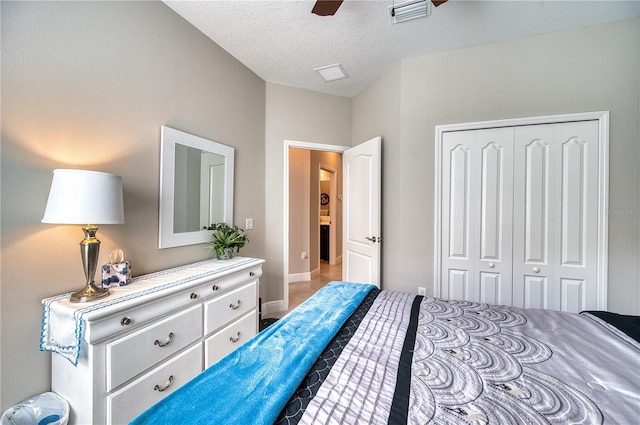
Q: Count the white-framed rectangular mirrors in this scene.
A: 1